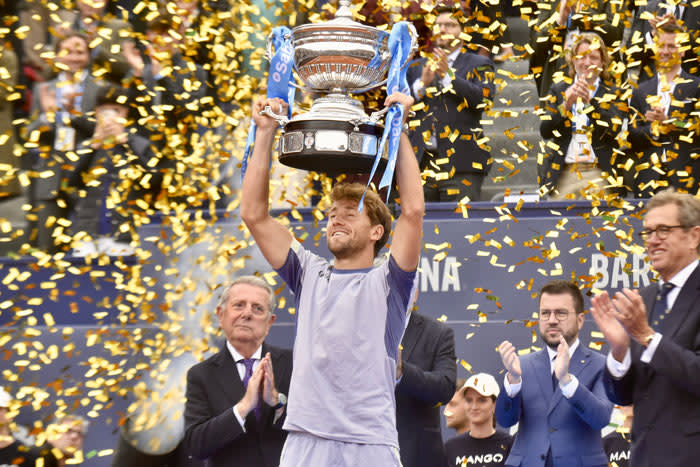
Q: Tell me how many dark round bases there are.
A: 1